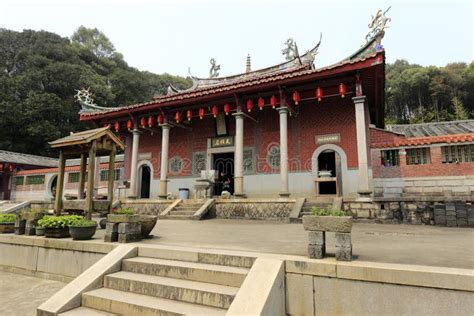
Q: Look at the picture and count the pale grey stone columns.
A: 5